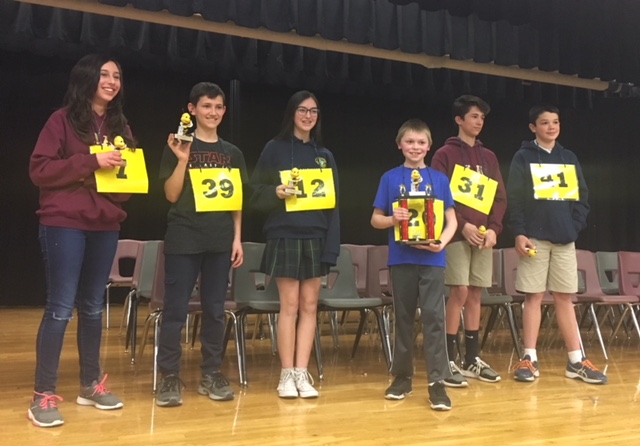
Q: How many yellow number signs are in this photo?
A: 6